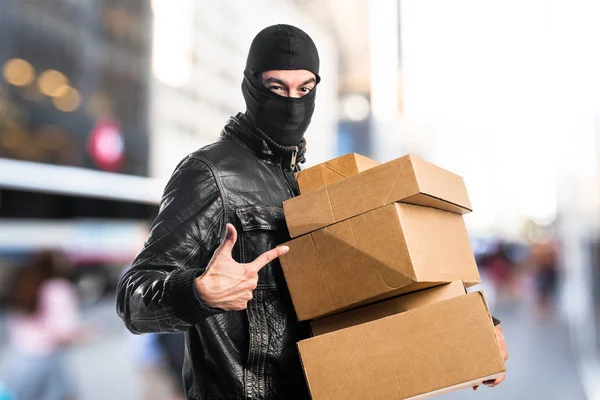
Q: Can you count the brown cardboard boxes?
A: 5